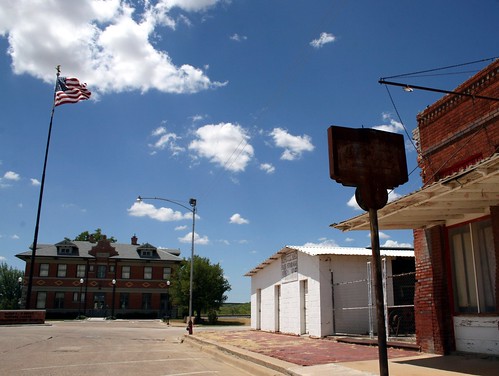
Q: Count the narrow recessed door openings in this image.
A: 3